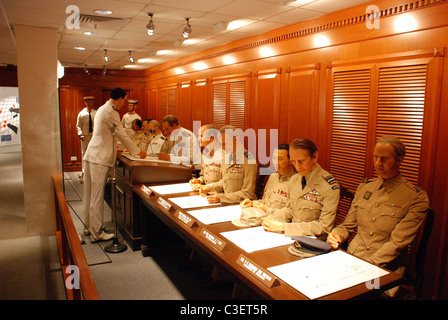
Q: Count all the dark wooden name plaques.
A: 5